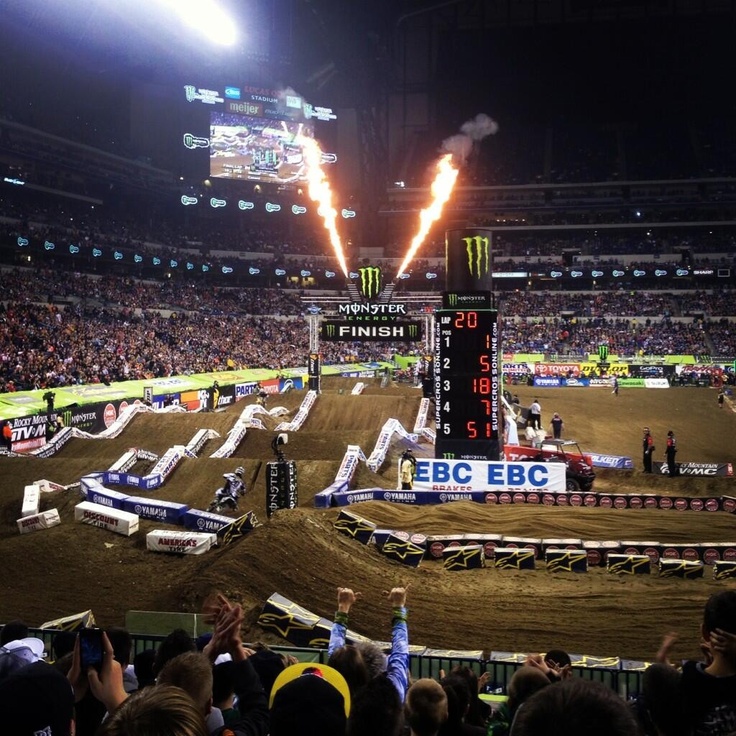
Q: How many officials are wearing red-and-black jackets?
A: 2